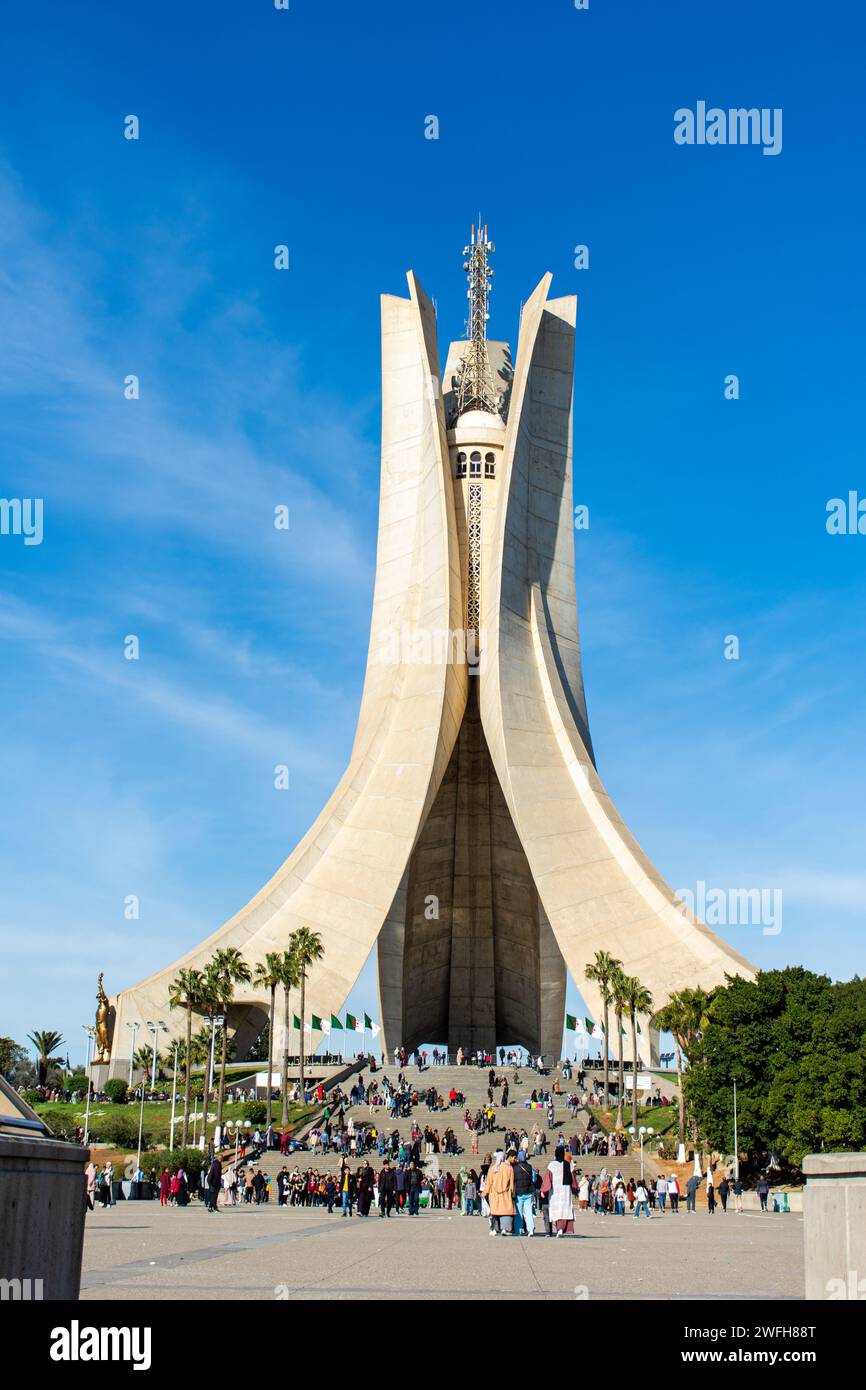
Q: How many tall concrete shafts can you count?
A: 3